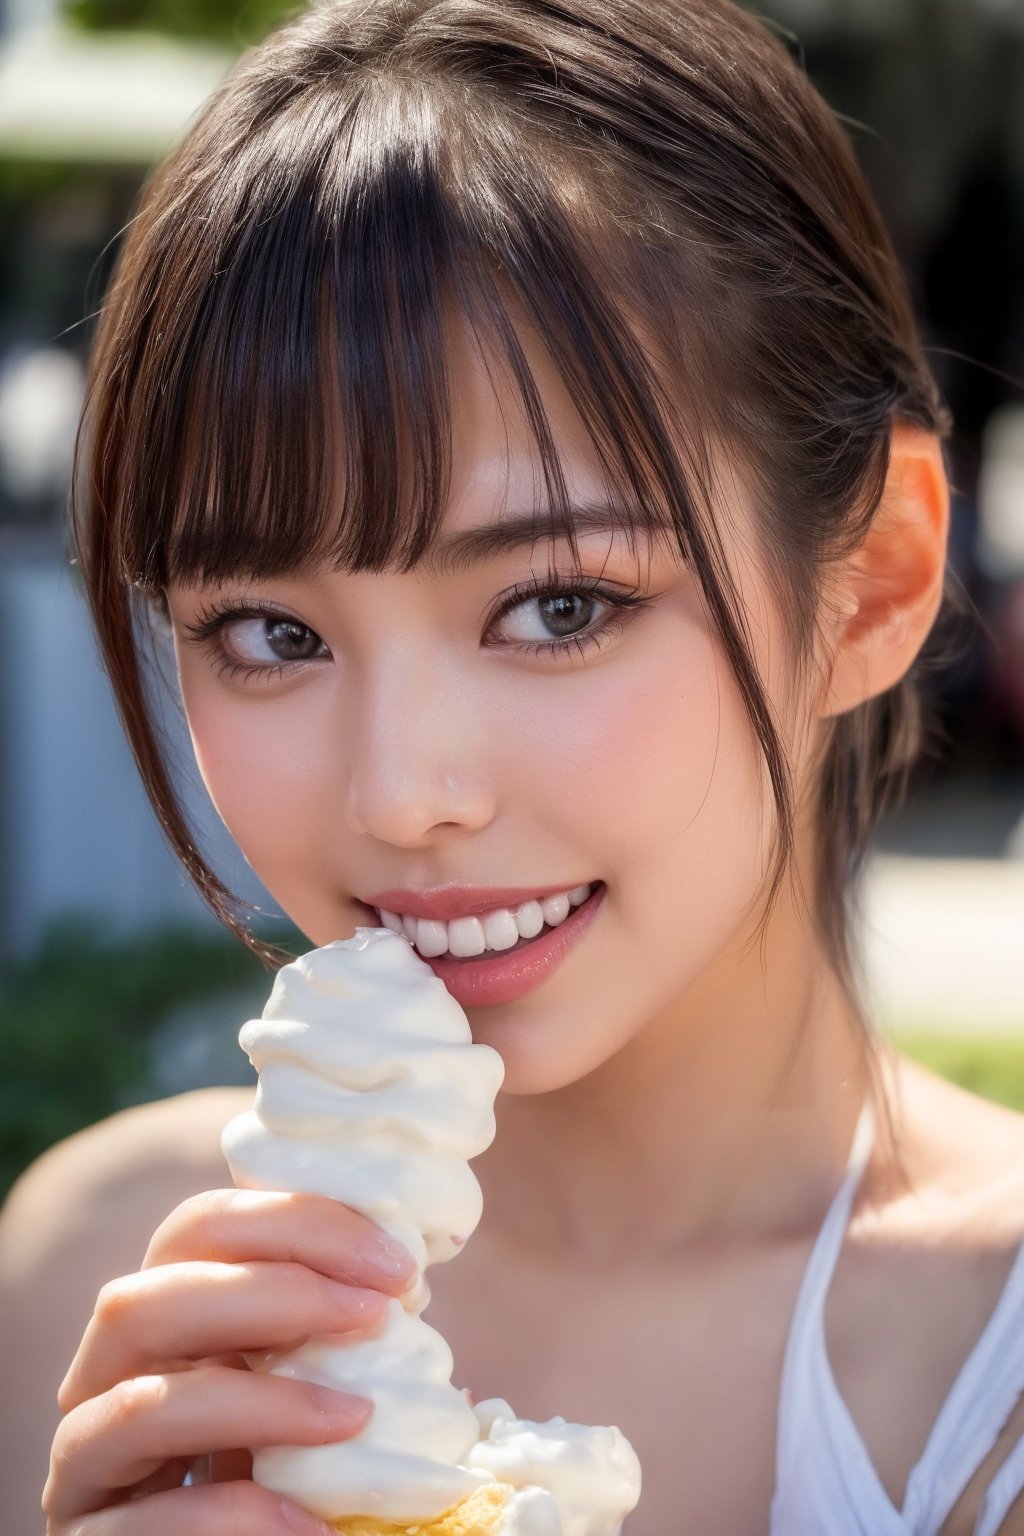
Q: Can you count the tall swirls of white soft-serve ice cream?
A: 1